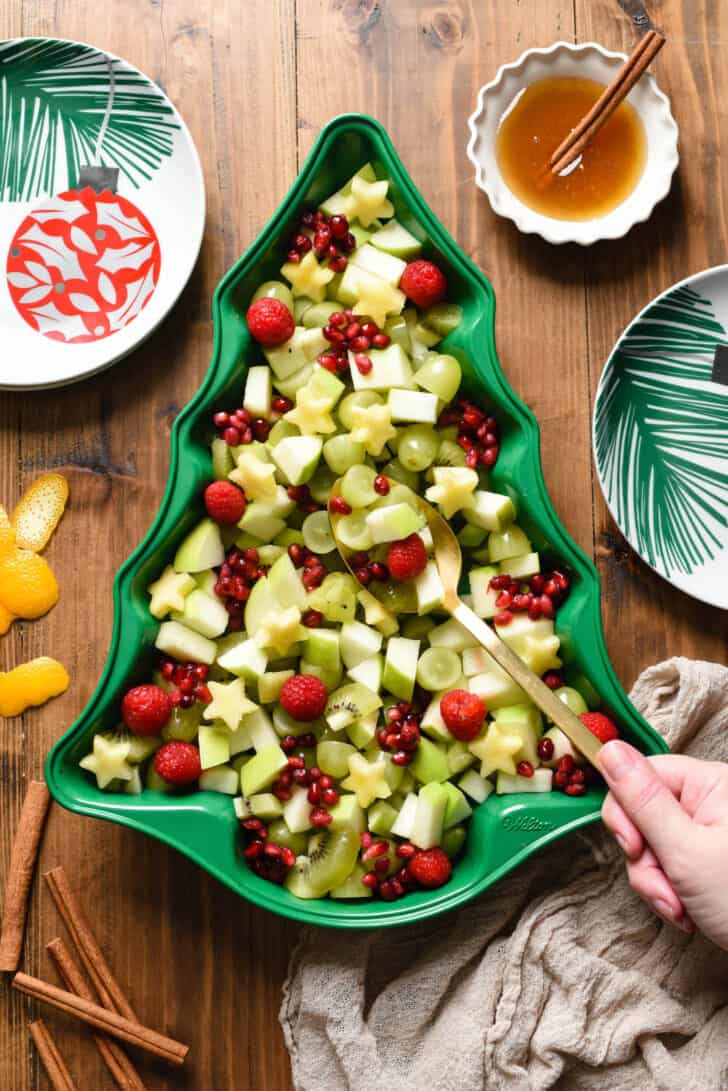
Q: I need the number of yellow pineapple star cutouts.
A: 15